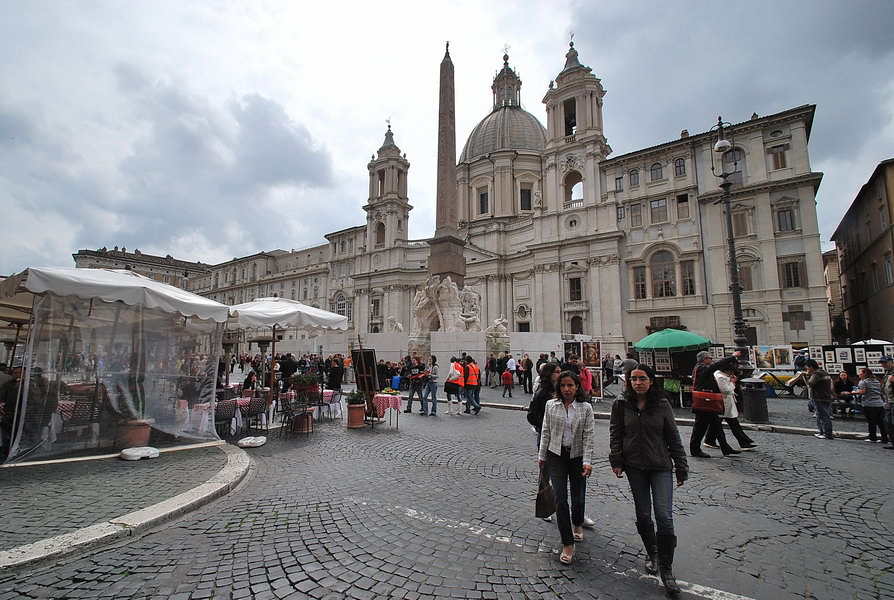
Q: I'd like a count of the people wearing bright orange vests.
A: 2